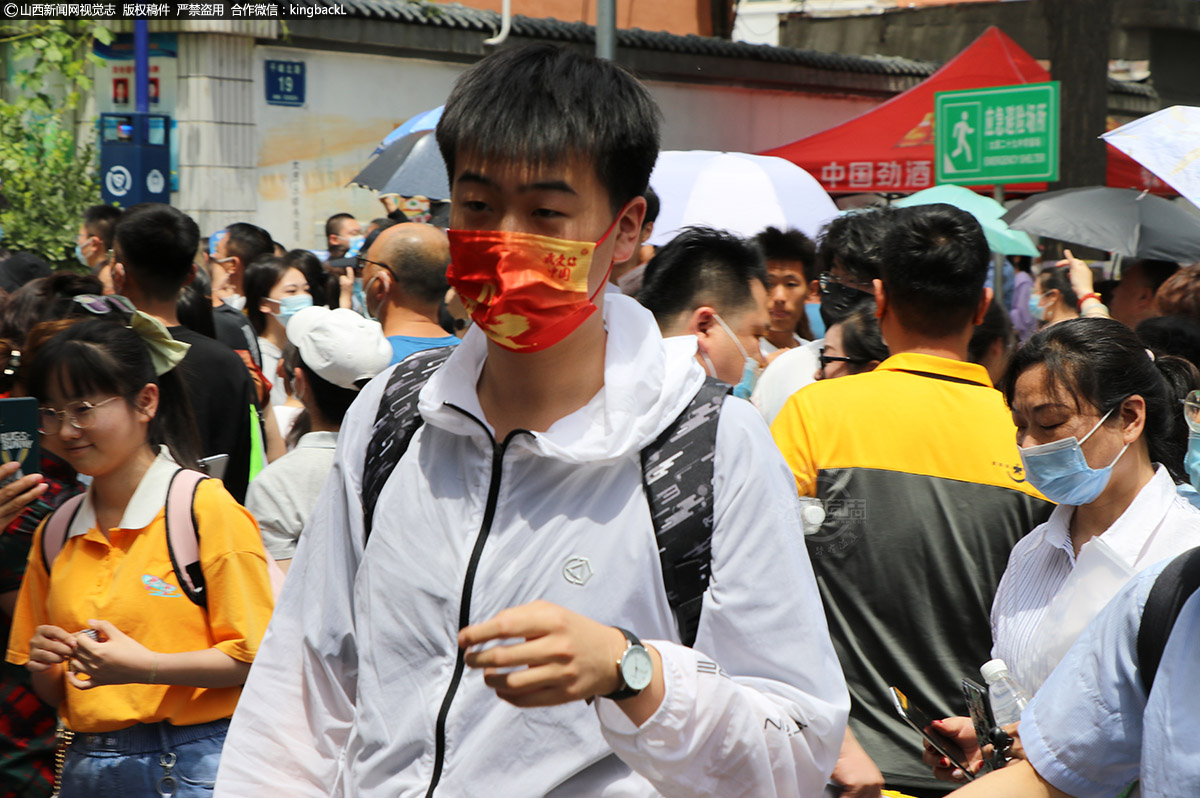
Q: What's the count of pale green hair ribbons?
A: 1